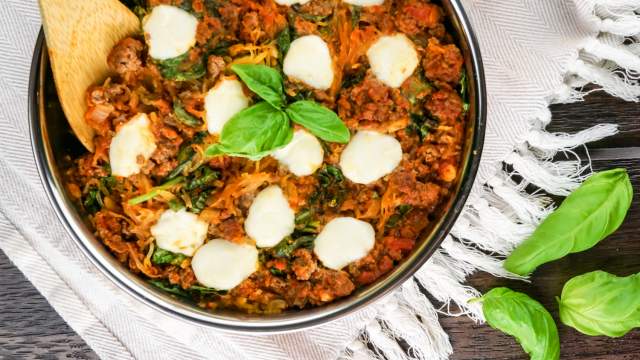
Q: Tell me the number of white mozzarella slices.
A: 13